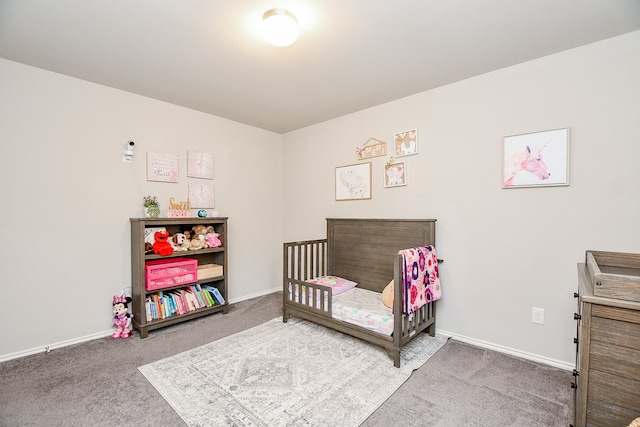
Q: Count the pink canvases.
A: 3